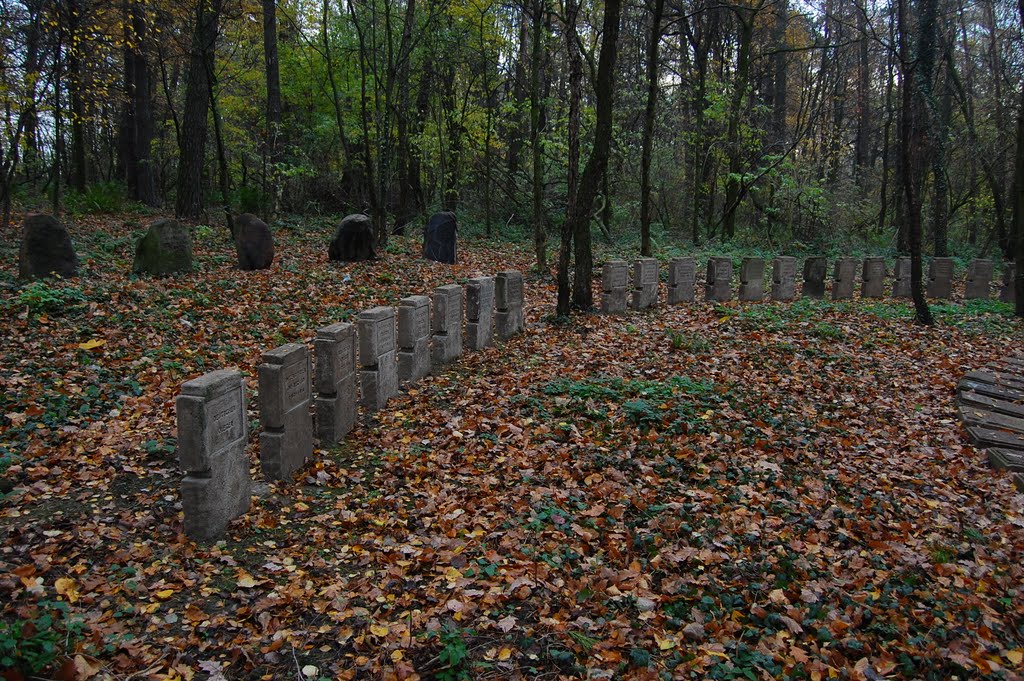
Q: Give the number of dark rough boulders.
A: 5